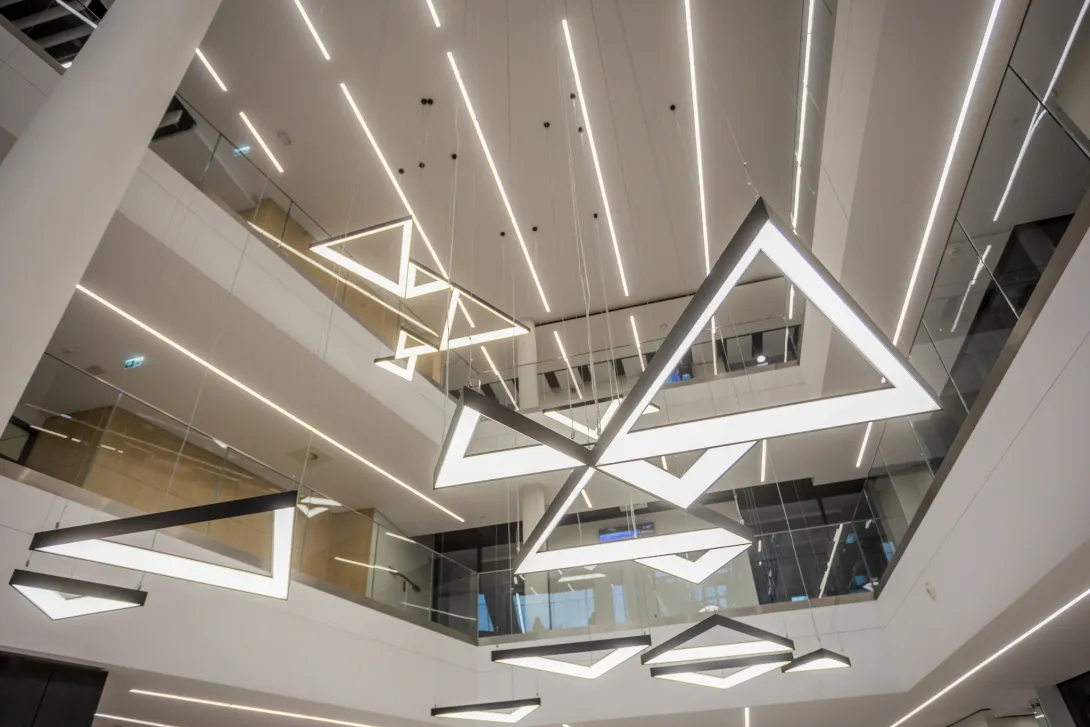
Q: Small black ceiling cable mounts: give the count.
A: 12